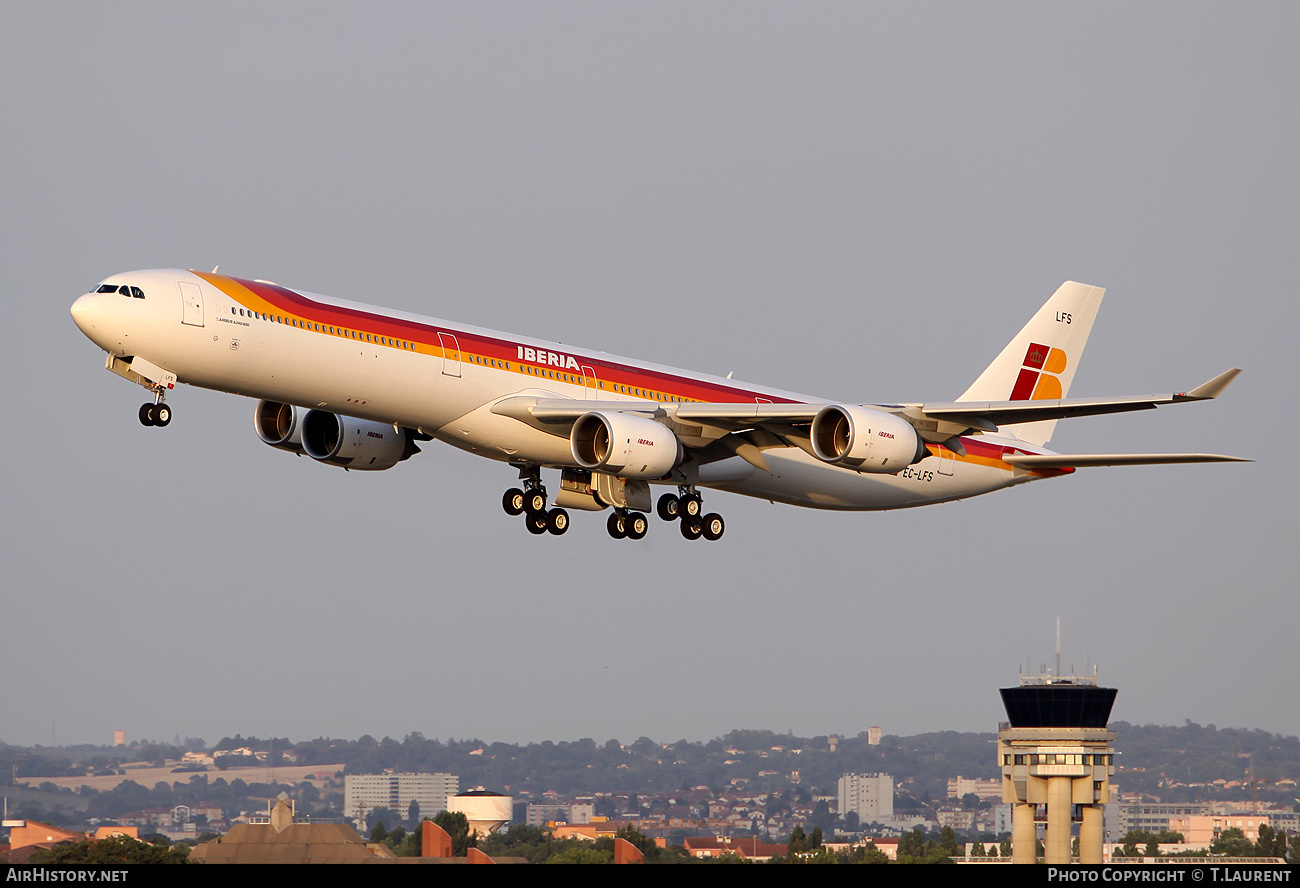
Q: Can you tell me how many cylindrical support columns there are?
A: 3